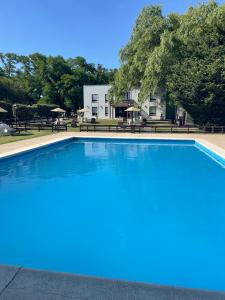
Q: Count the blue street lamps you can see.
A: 0